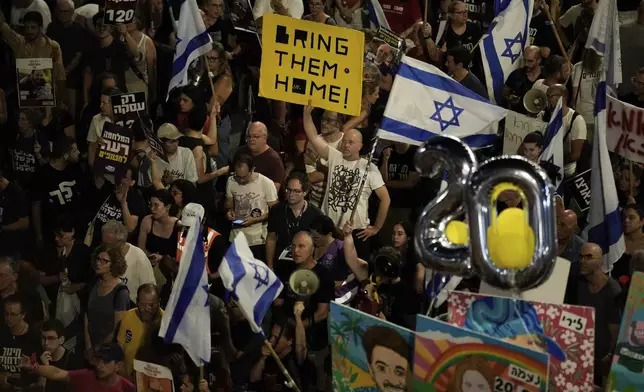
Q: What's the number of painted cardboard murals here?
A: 4